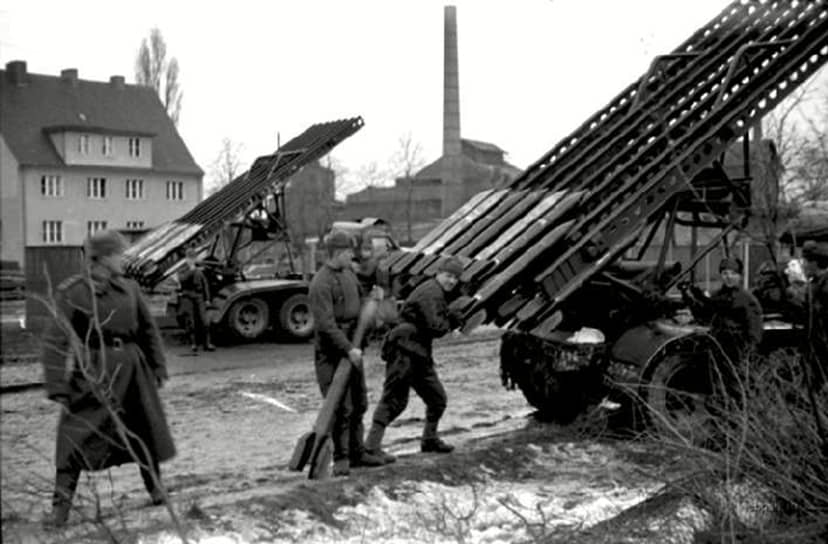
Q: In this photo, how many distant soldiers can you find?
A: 1